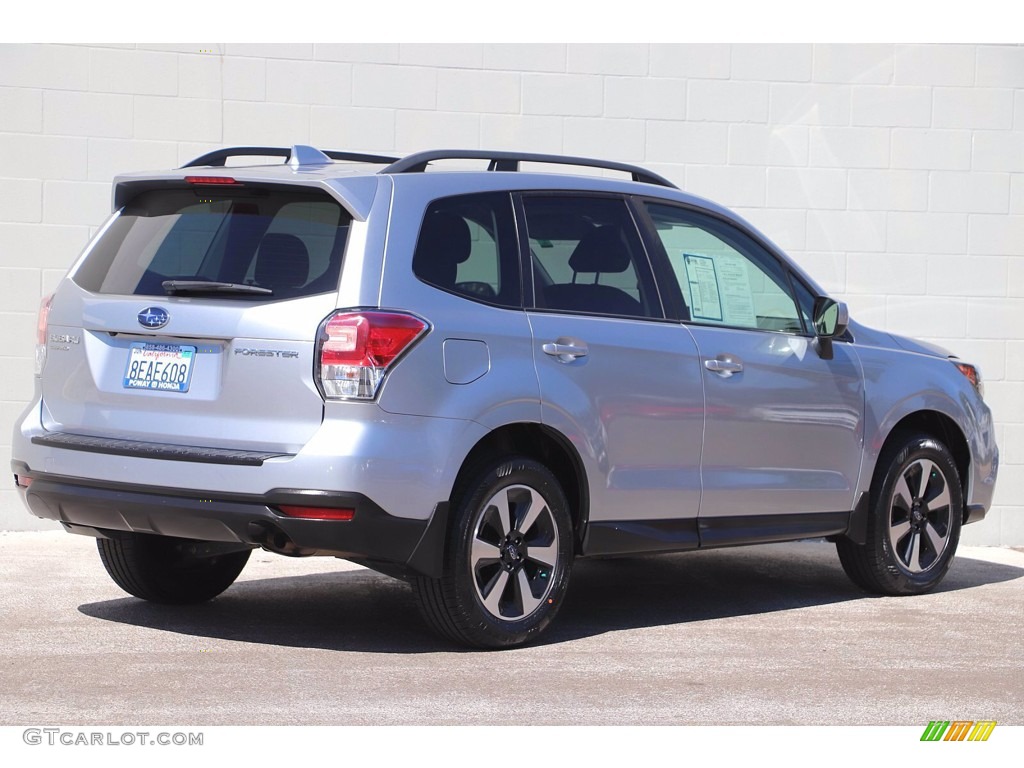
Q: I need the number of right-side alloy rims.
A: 2